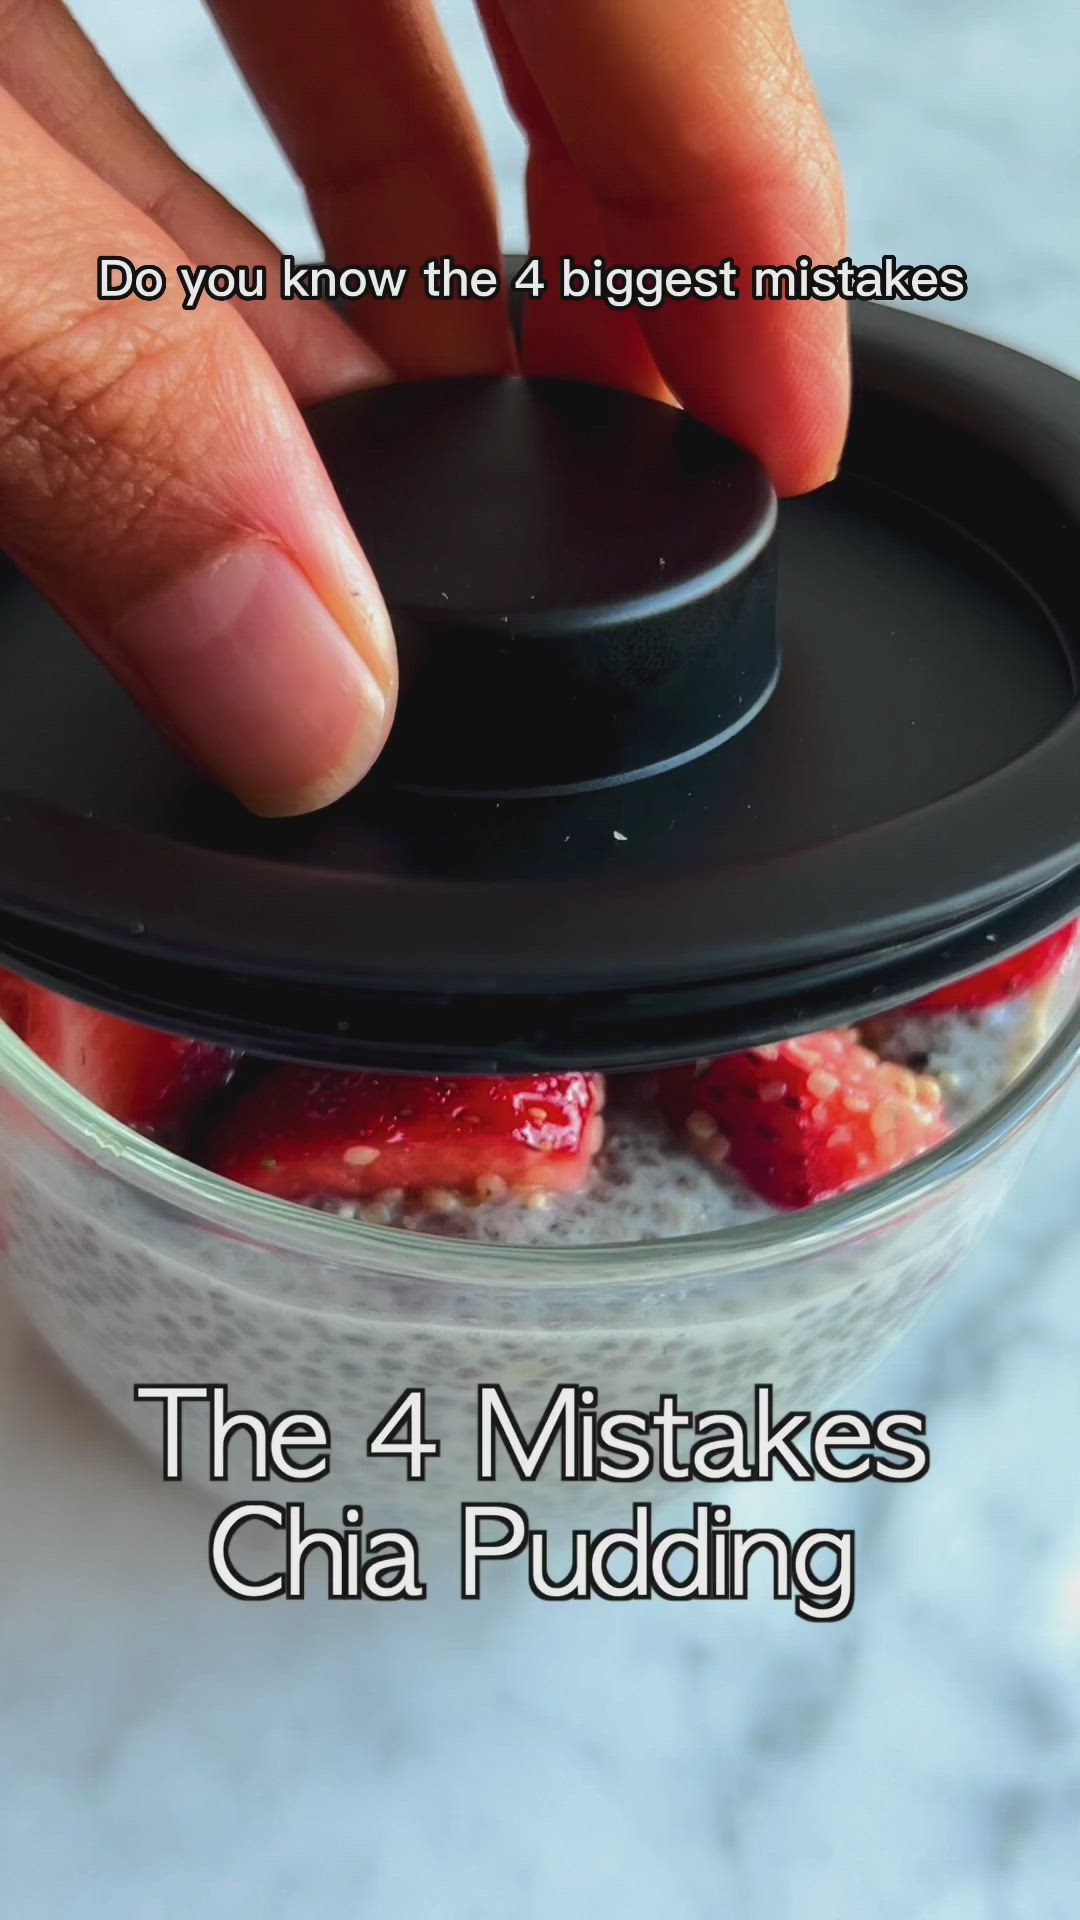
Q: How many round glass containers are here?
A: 1